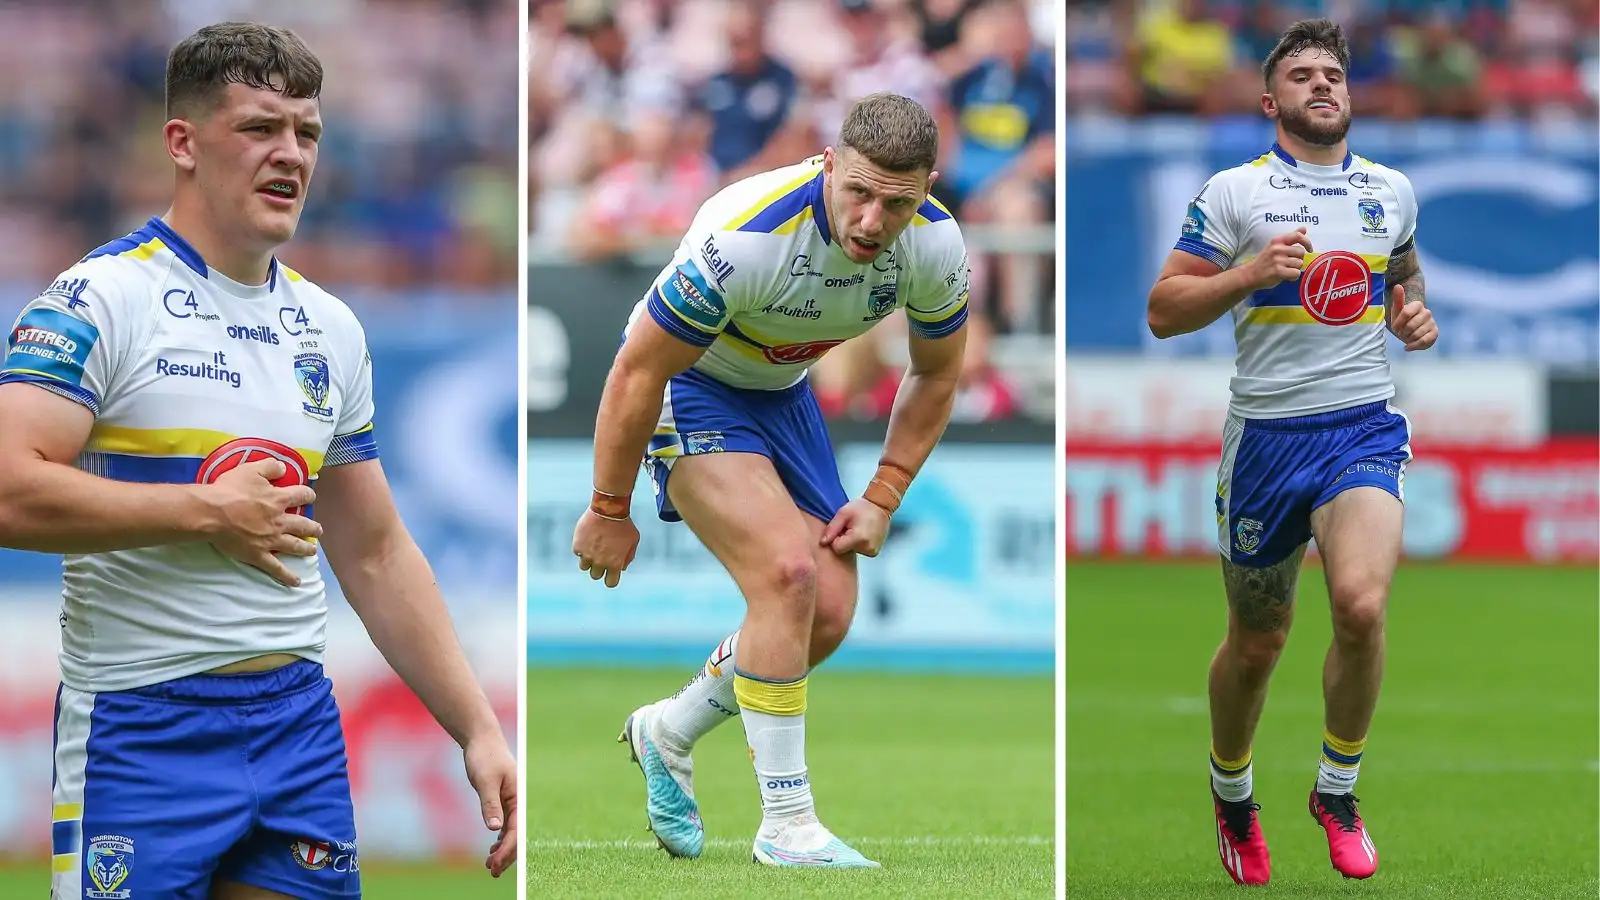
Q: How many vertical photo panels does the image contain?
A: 3